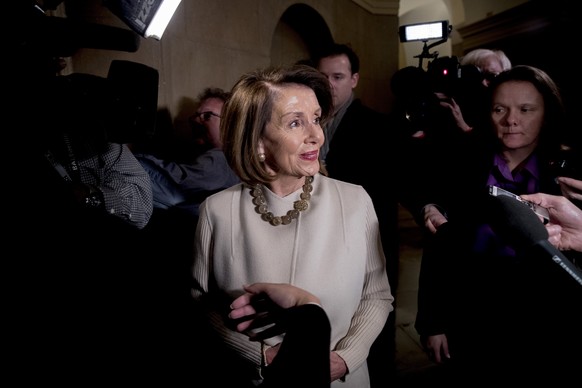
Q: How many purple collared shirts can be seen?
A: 1